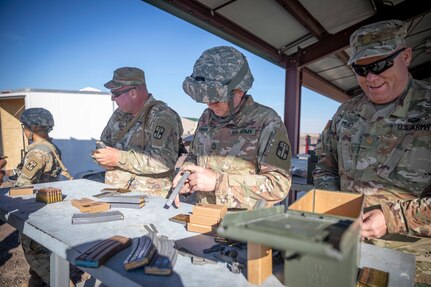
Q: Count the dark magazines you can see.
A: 3